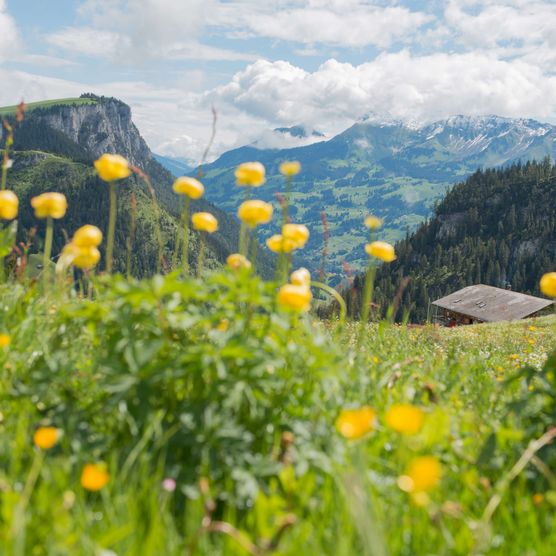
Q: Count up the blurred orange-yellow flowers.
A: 5